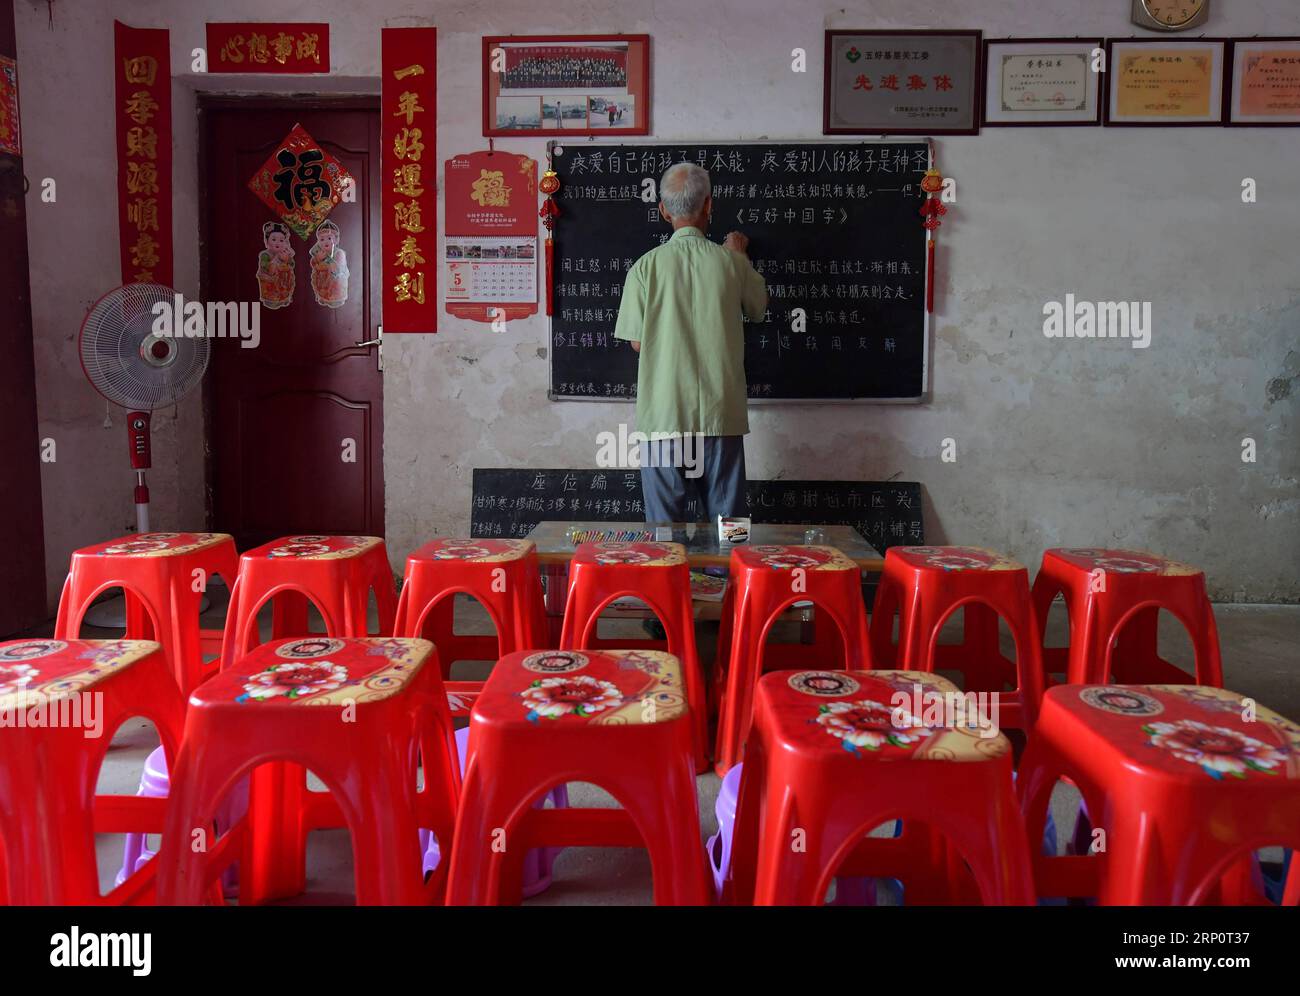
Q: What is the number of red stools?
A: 12